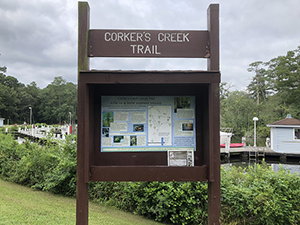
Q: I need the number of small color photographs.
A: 7